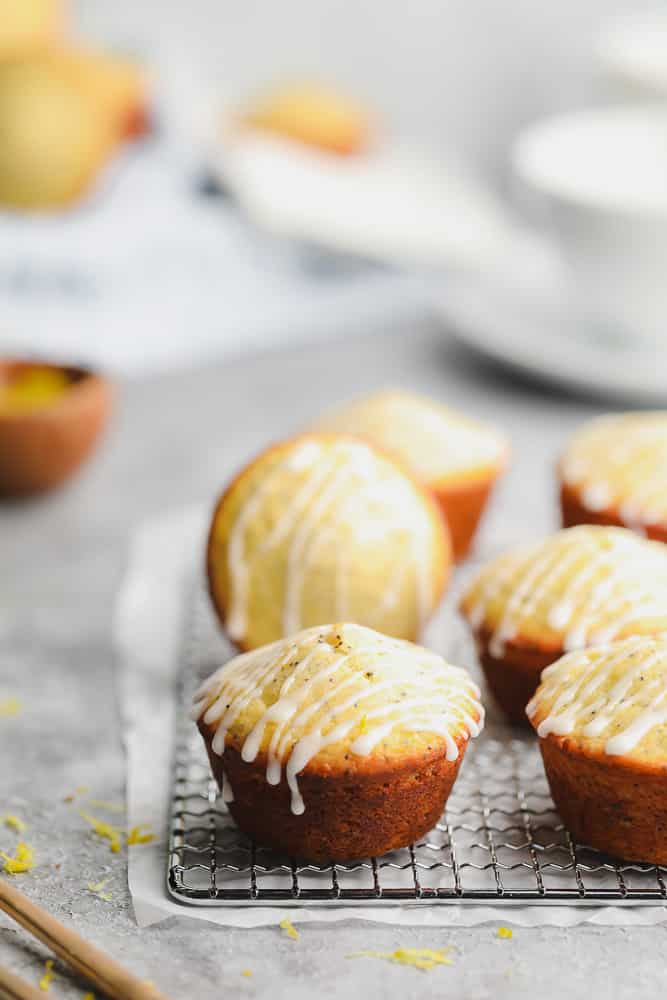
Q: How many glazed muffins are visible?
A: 6